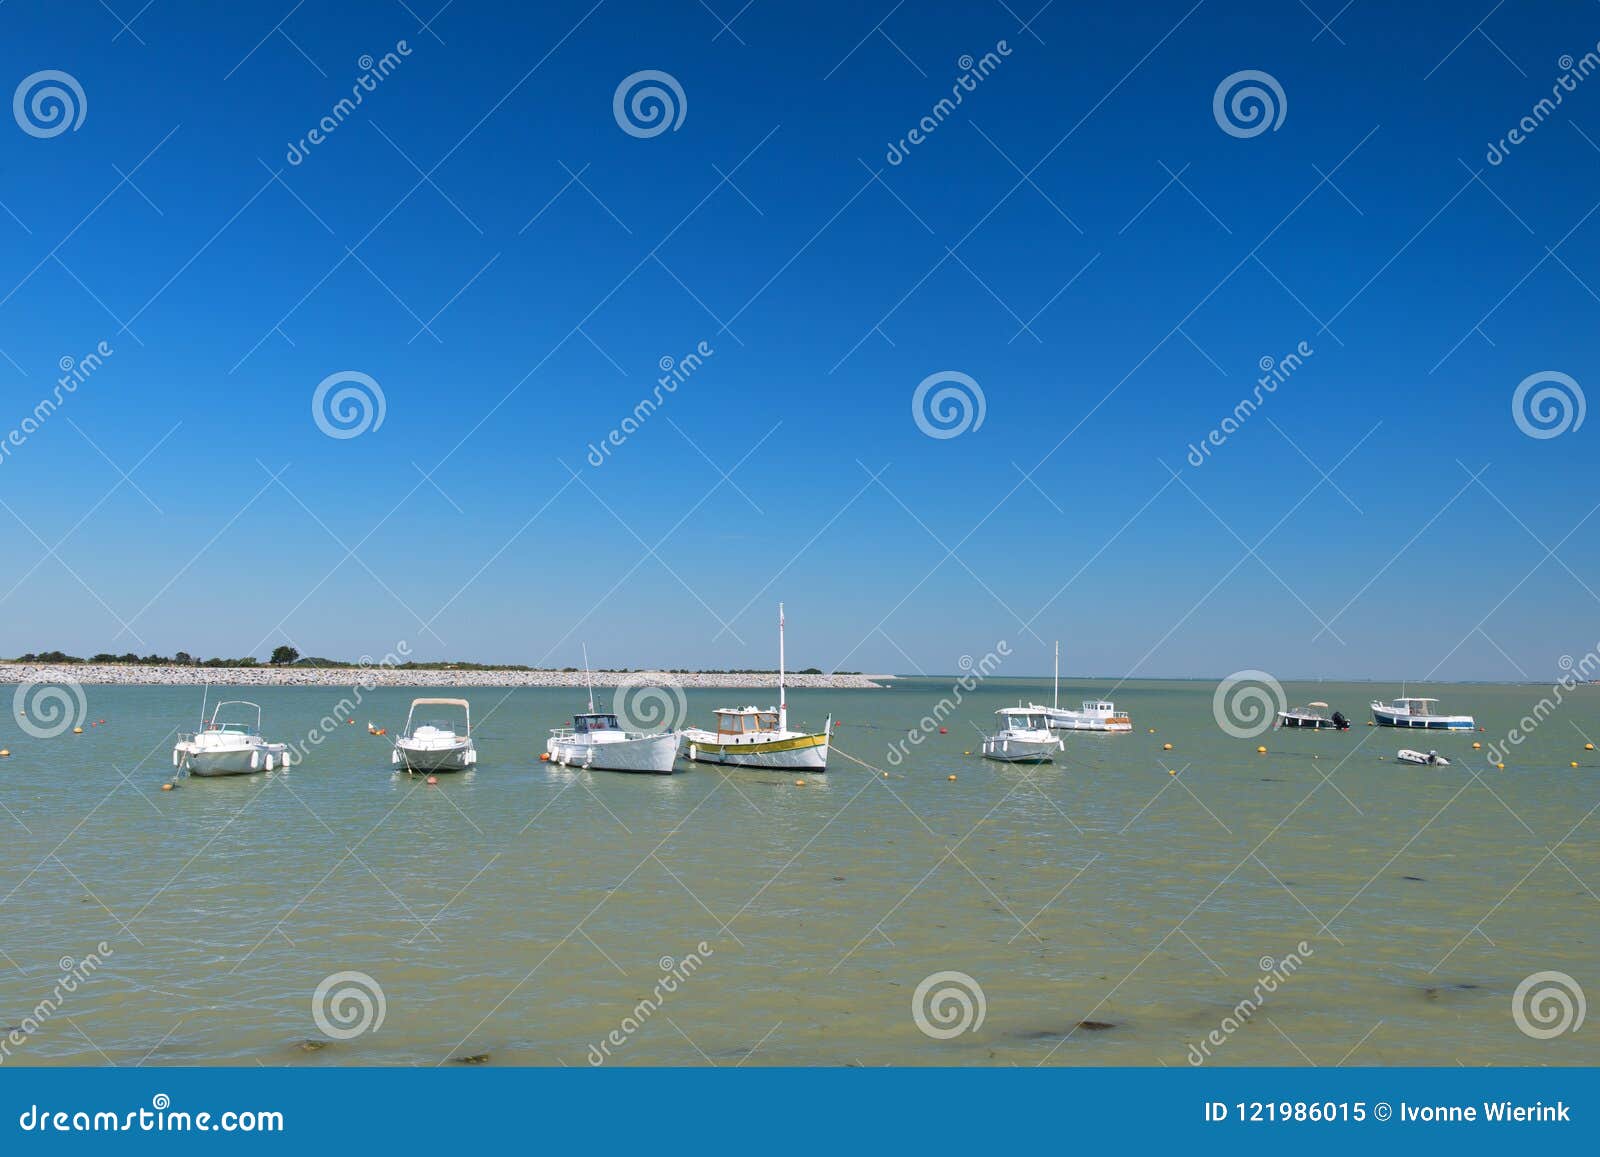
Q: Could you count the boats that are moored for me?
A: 9